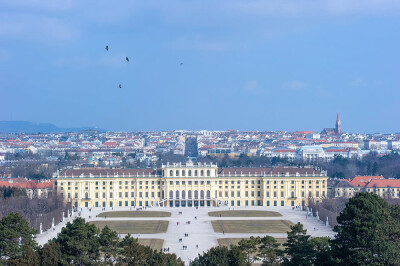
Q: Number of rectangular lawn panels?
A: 6